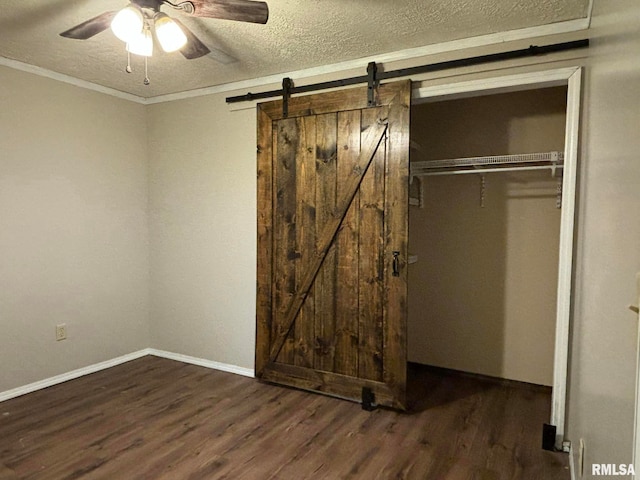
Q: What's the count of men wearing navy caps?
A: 0